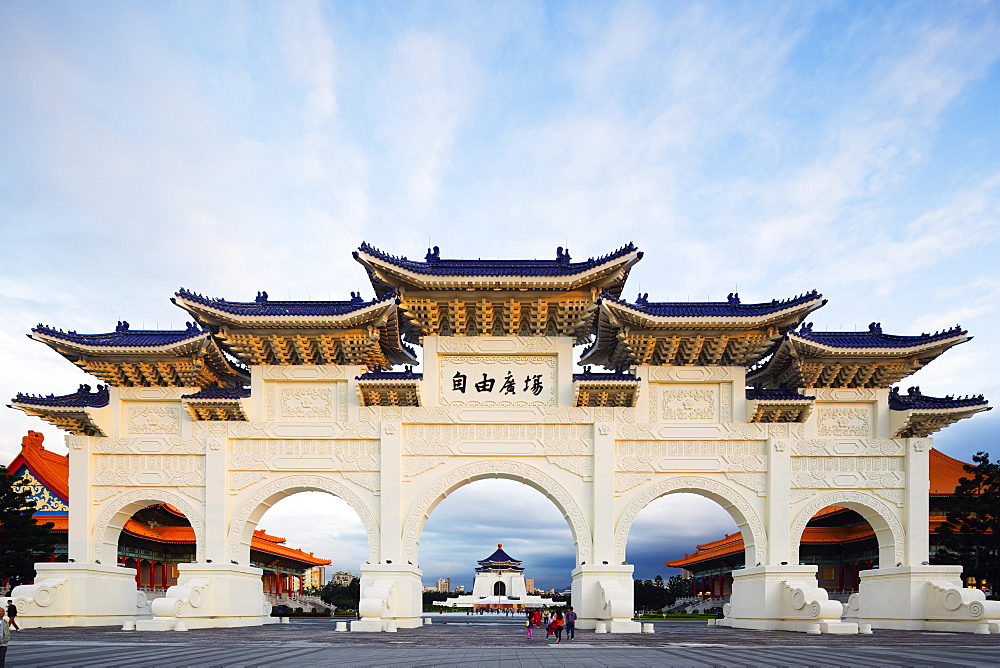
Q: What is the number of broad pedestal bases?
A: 6